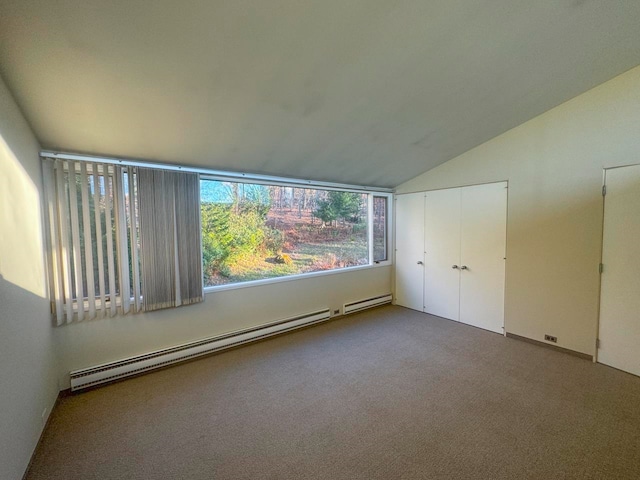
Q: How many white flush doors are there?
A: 4